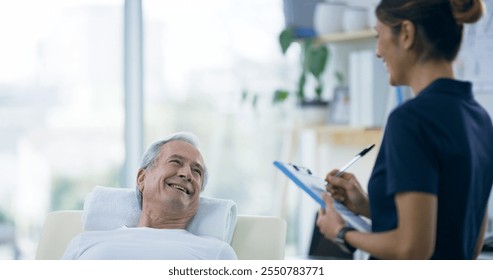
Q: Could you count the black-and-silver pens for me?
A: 1